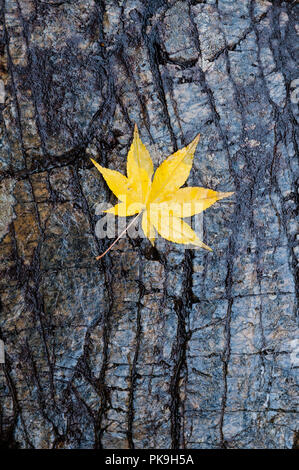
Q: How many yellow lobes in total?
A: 7